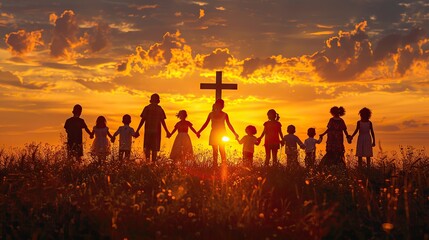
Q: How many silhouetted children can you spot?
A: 12